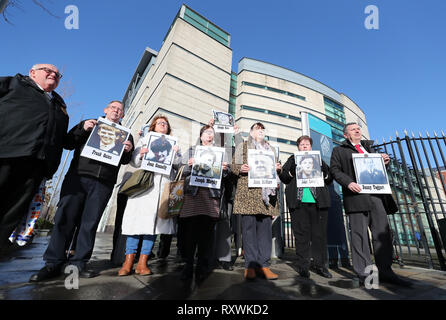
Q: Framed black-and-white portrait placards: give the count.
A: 7